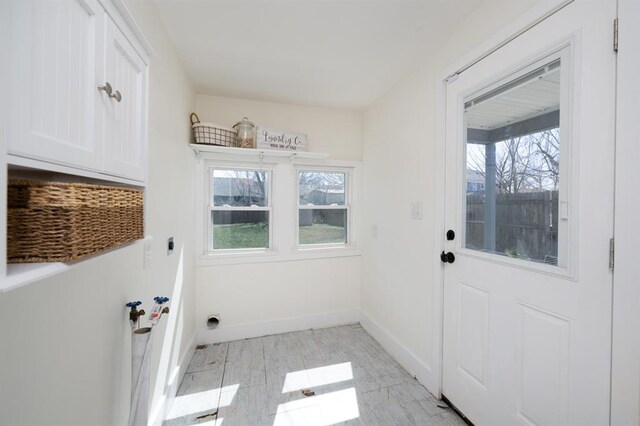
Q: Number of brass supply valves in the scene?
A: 2